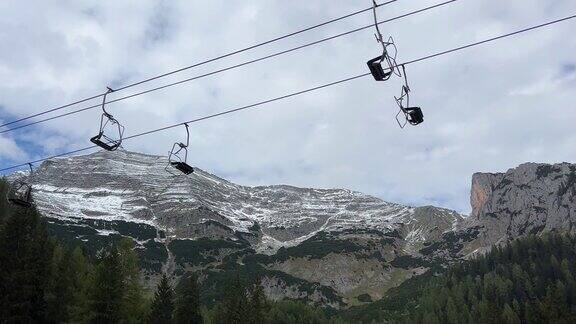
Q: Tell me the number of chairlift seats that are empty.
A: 5